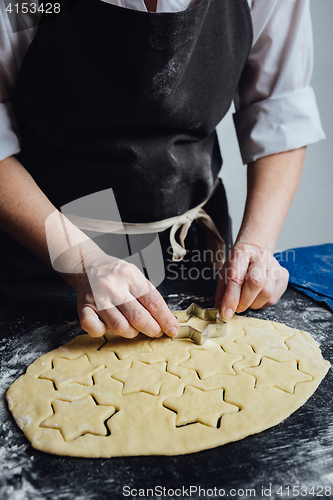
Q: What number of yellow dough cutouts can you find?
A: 8